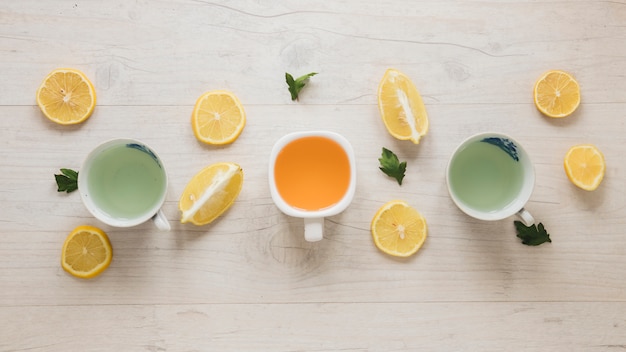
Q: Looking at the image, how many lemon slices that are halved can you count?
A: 2